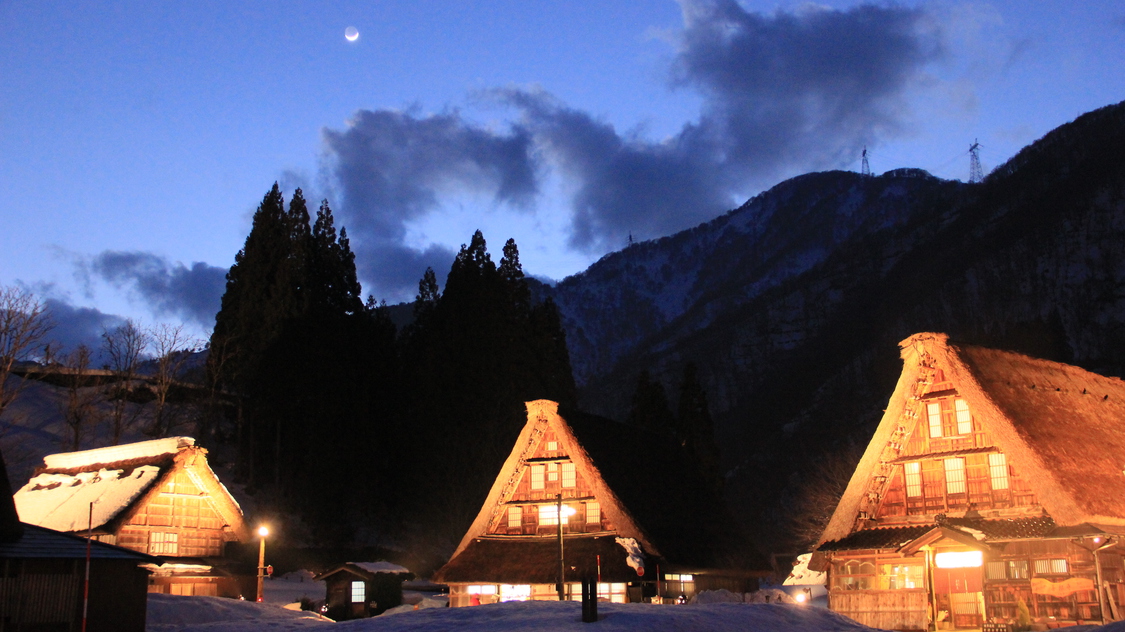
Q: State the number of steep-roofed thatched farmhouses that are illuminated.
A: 3